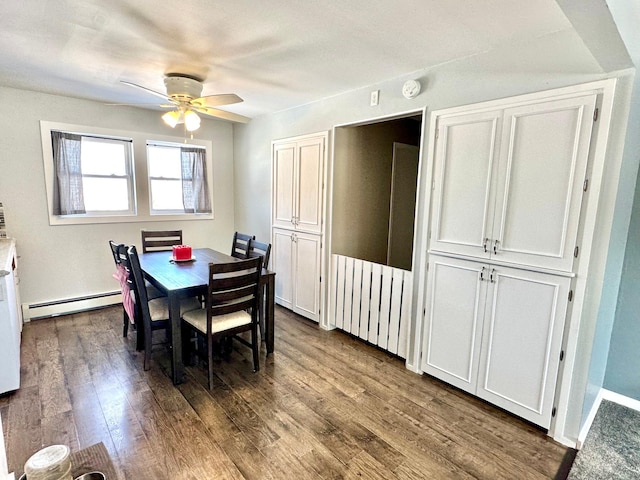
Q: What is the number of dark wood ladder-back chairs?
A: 6